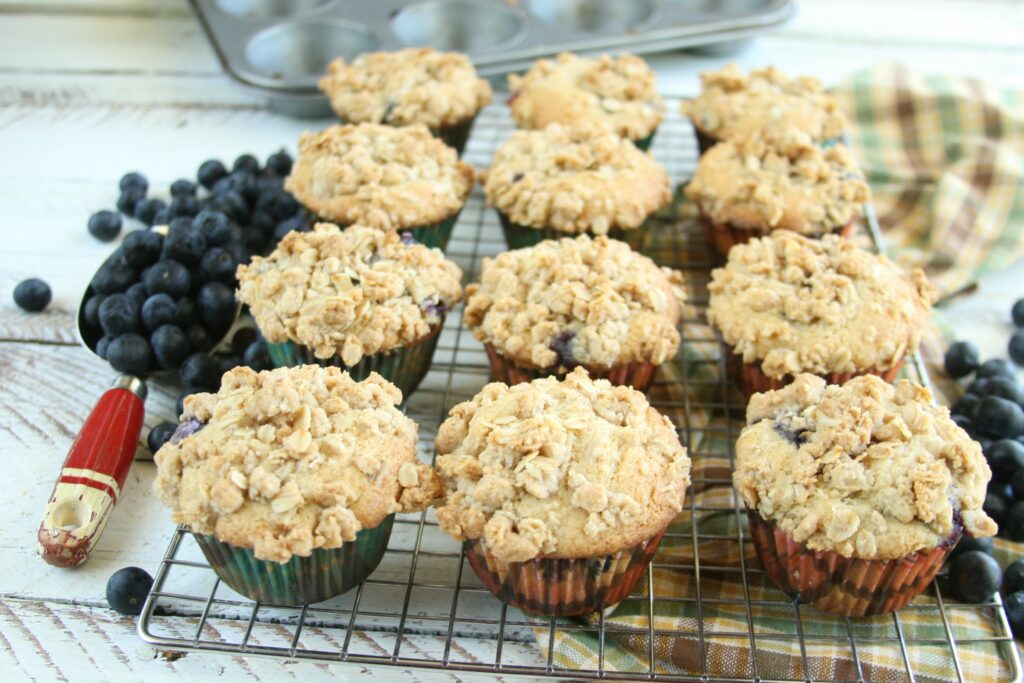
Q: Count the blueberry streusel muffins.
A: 12